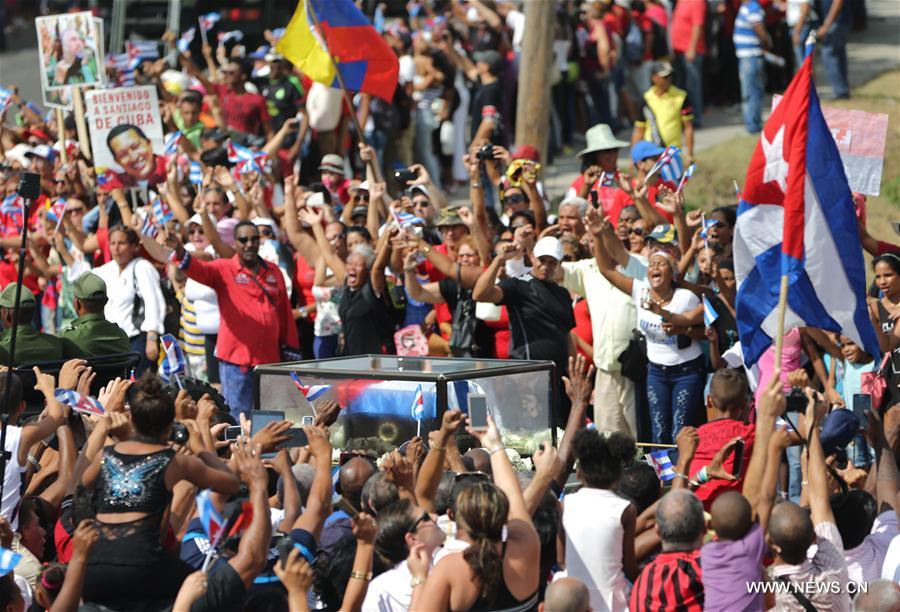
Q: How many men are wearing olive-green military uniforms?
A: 2